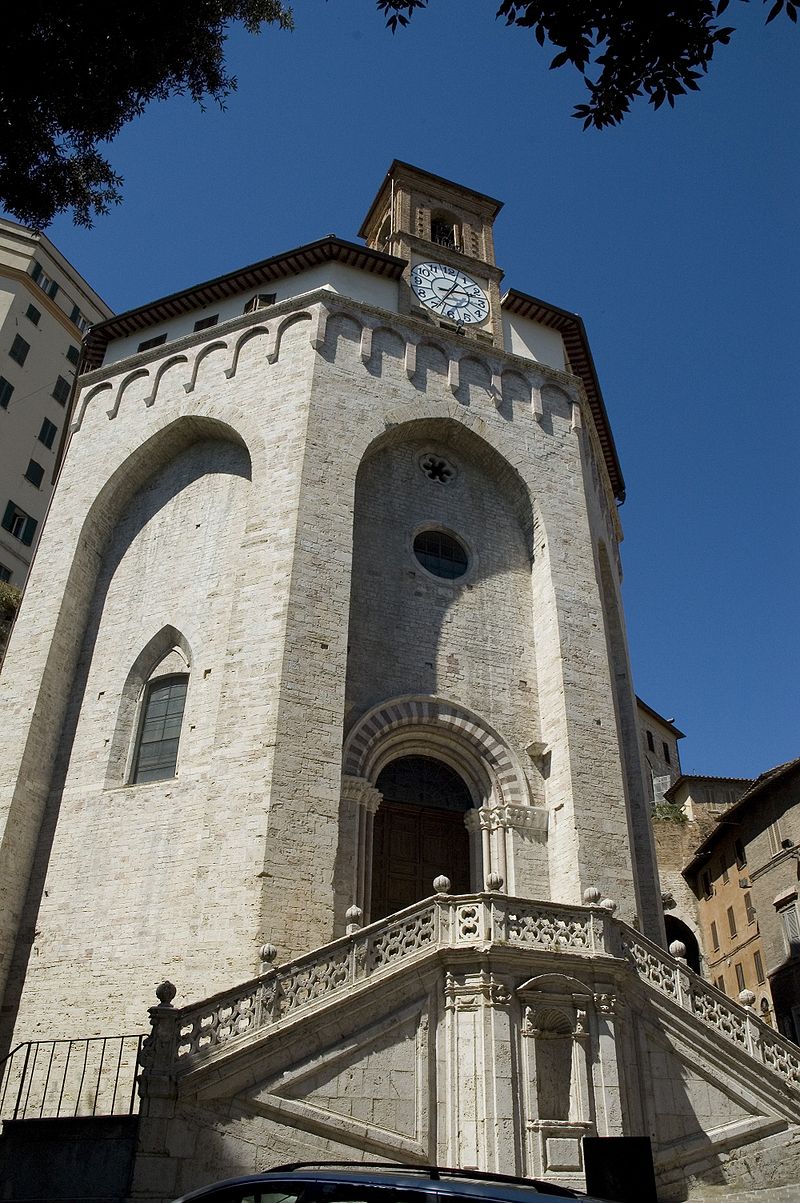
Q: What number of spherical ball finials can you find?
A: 9